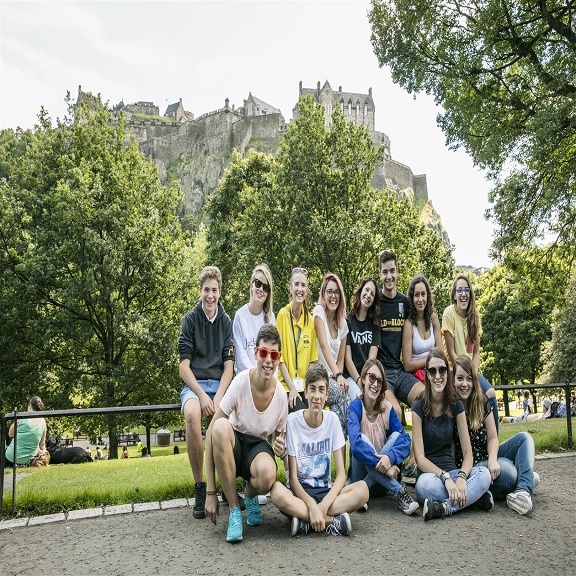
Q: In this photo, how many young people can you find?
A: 13